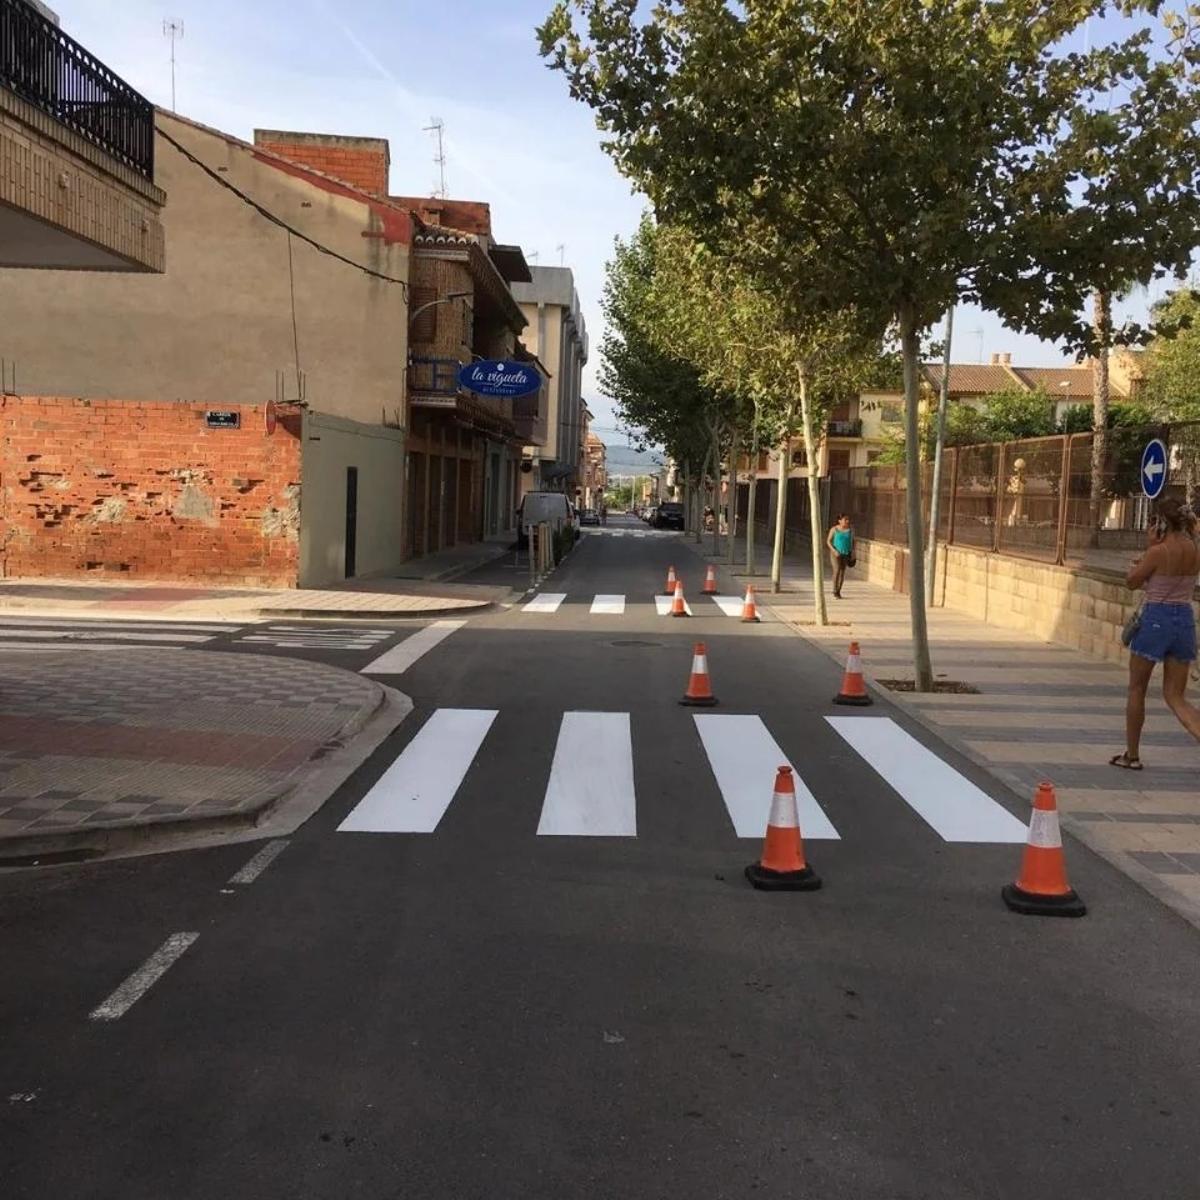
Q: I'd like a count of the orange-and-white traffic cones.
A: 8